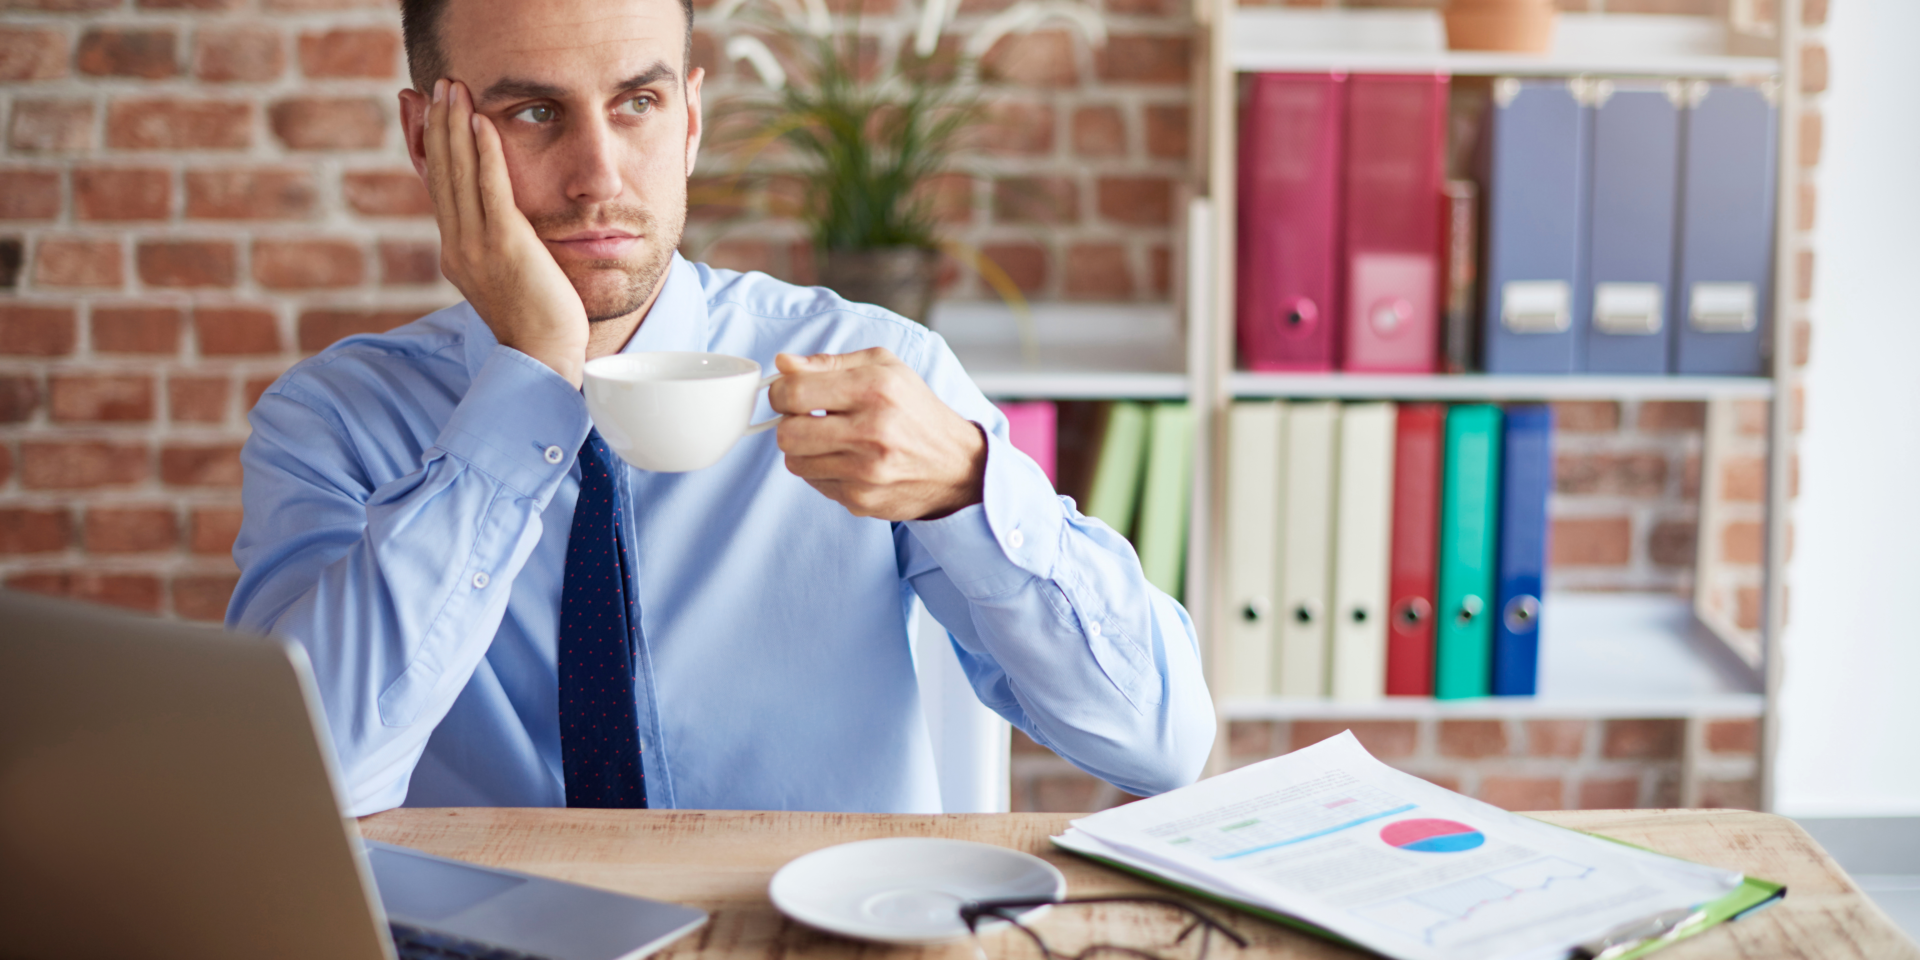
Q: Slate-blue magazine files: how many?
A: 3